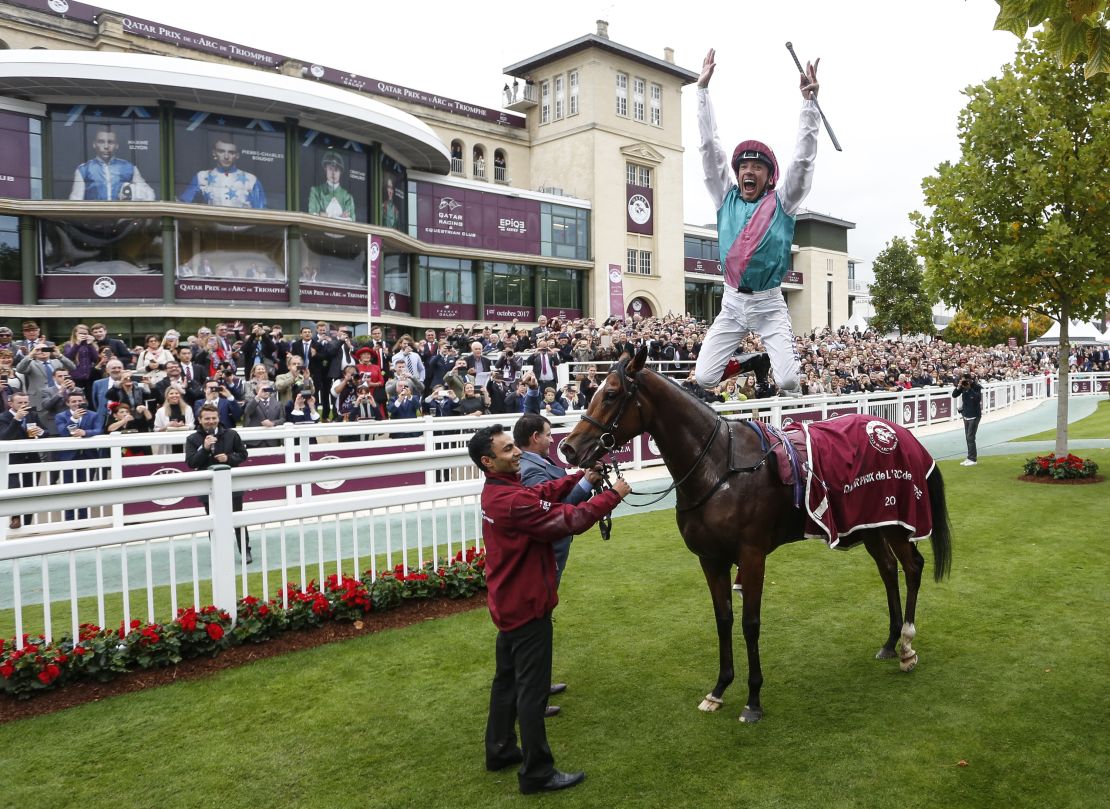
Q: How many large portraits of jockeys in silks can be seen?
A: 4